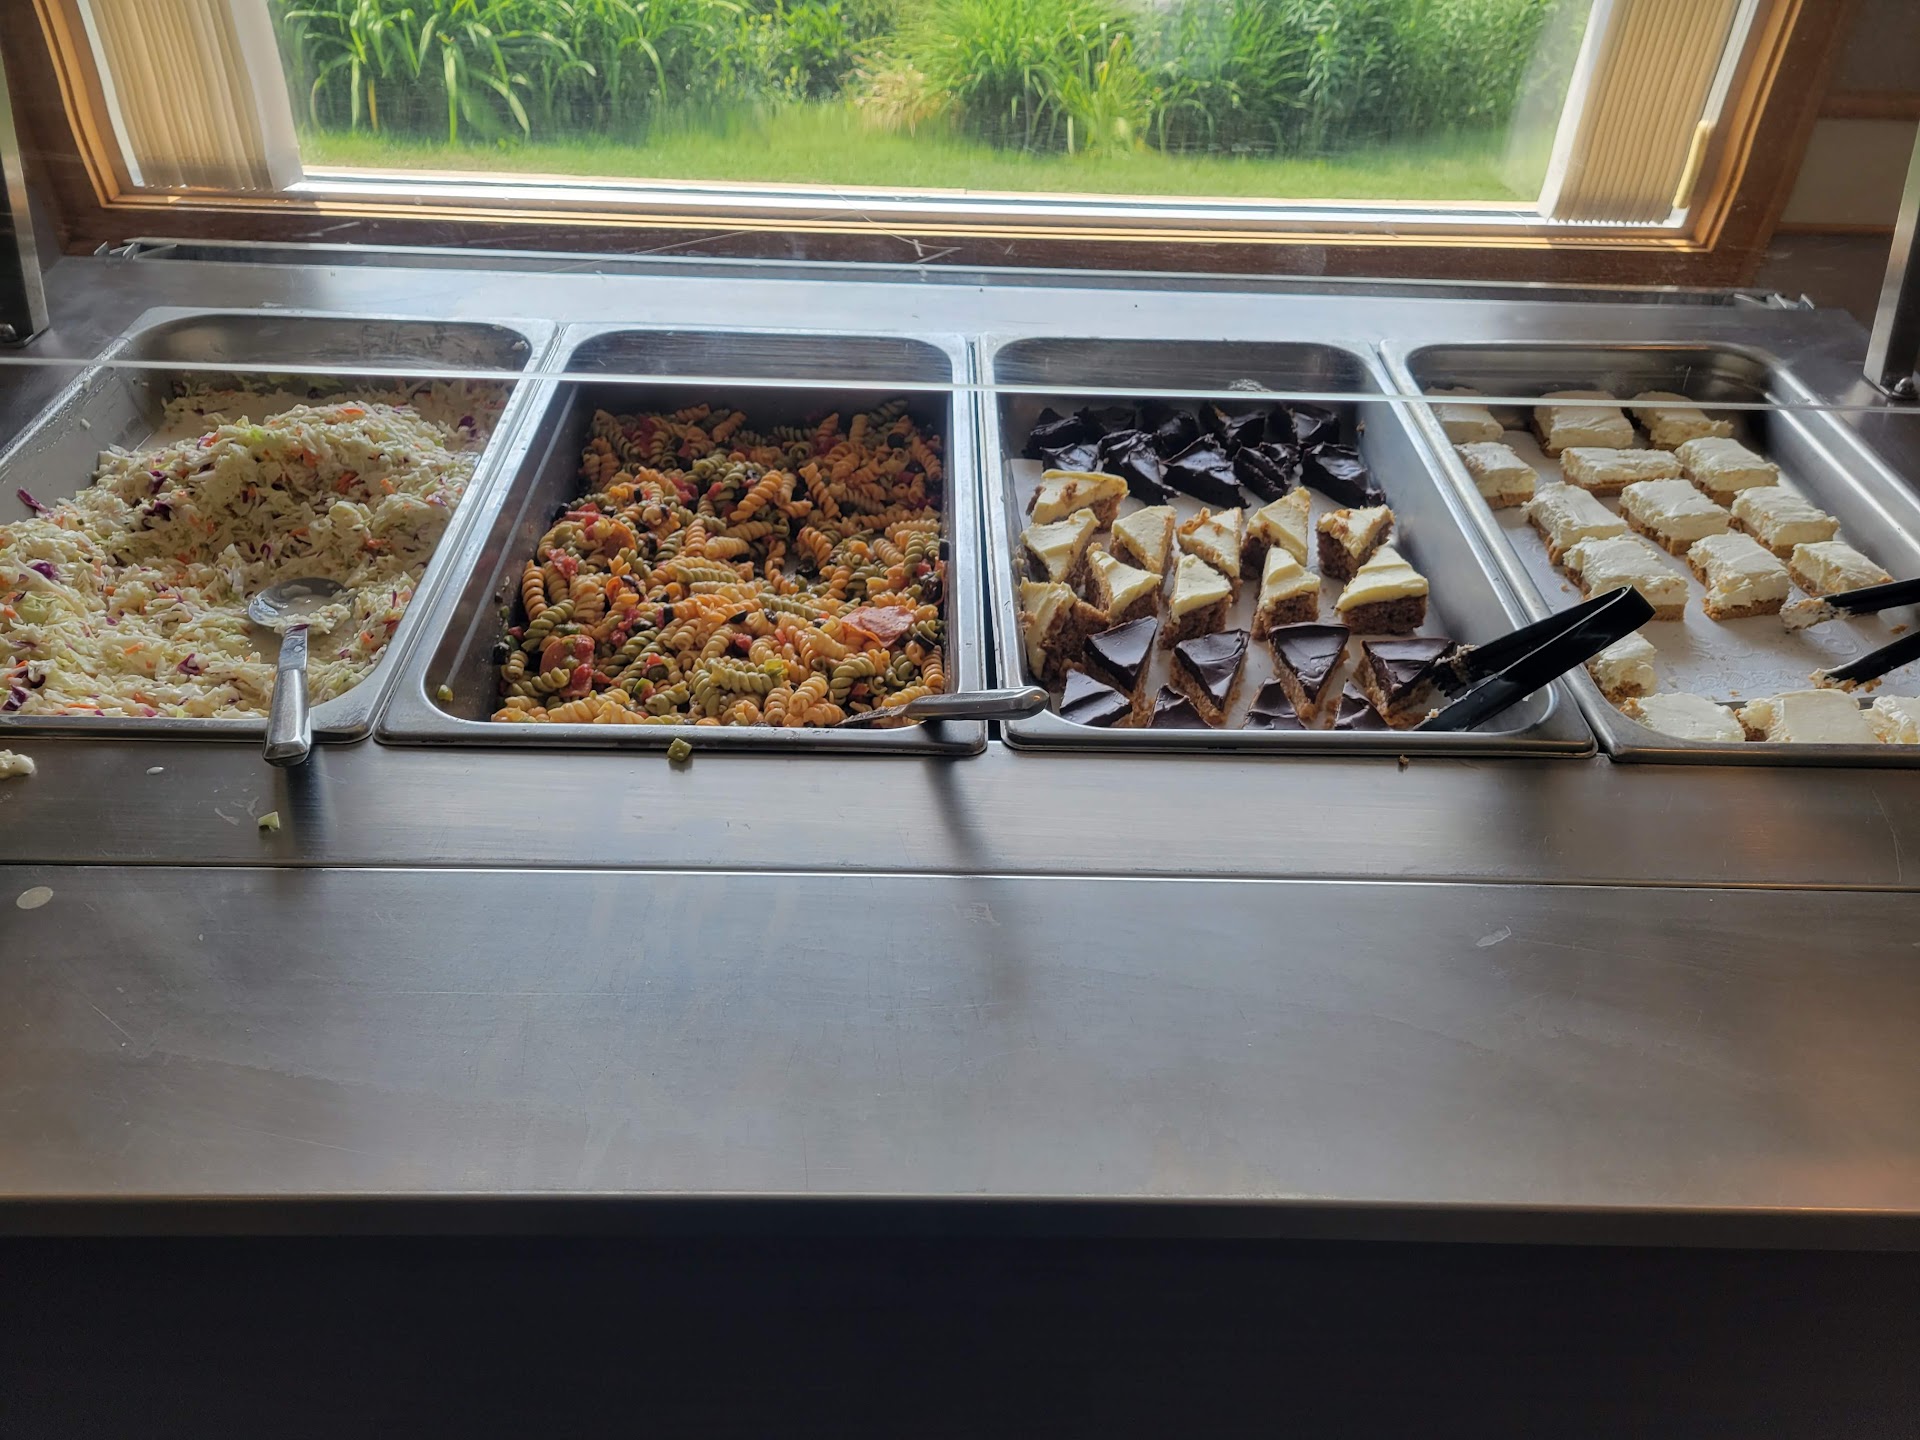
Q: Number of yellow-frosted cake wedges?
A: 11